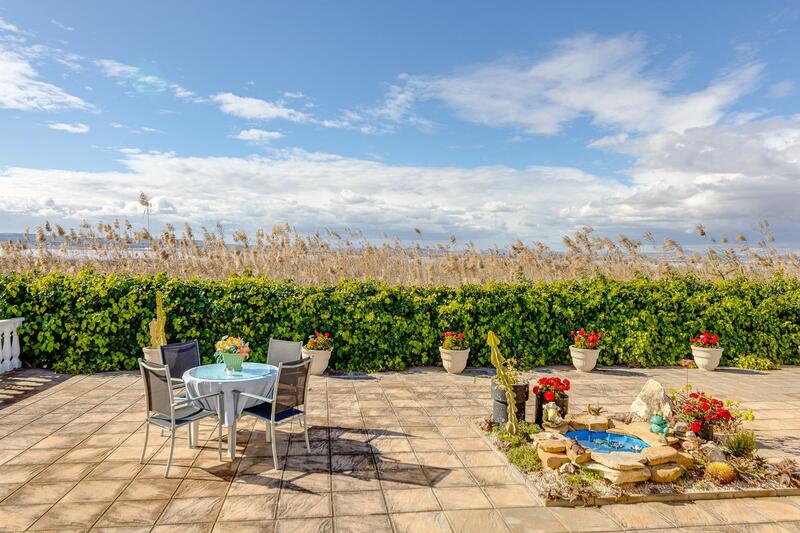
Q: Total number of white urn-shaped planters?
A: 5